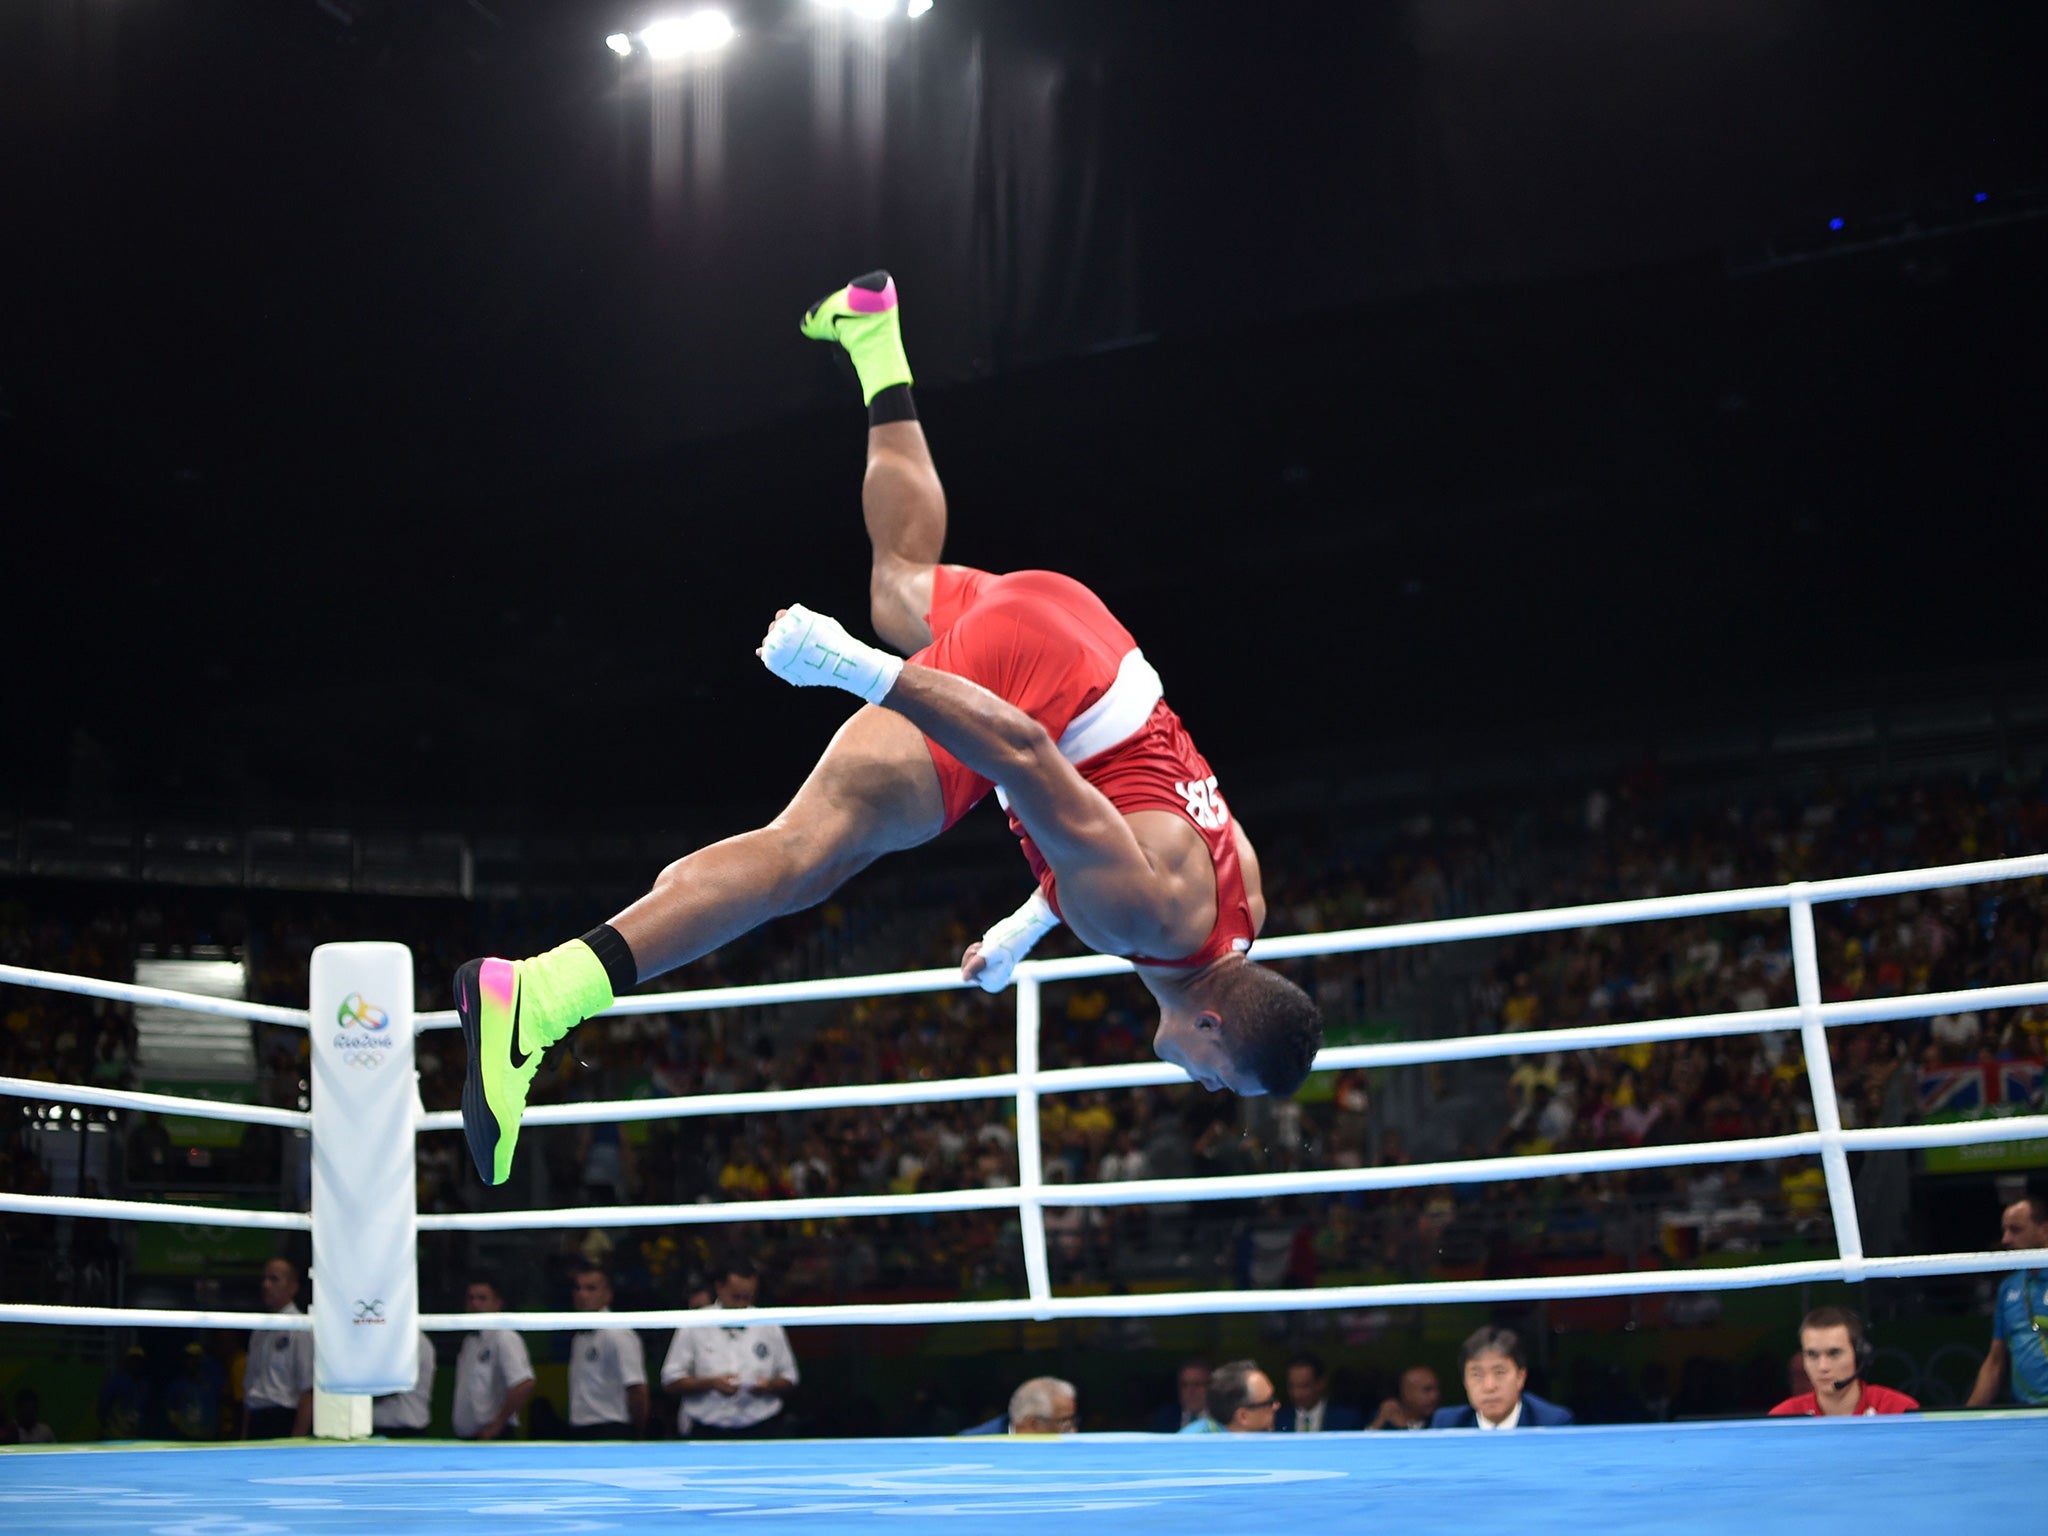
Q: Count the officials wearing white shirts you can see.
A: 5